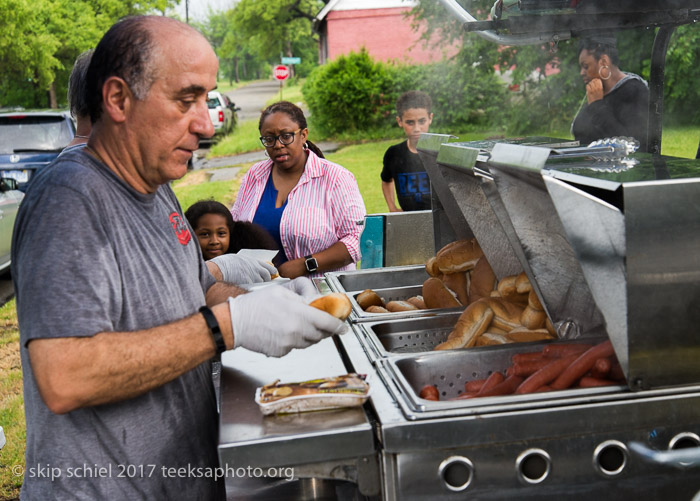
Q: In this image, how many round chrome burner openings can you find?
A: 4